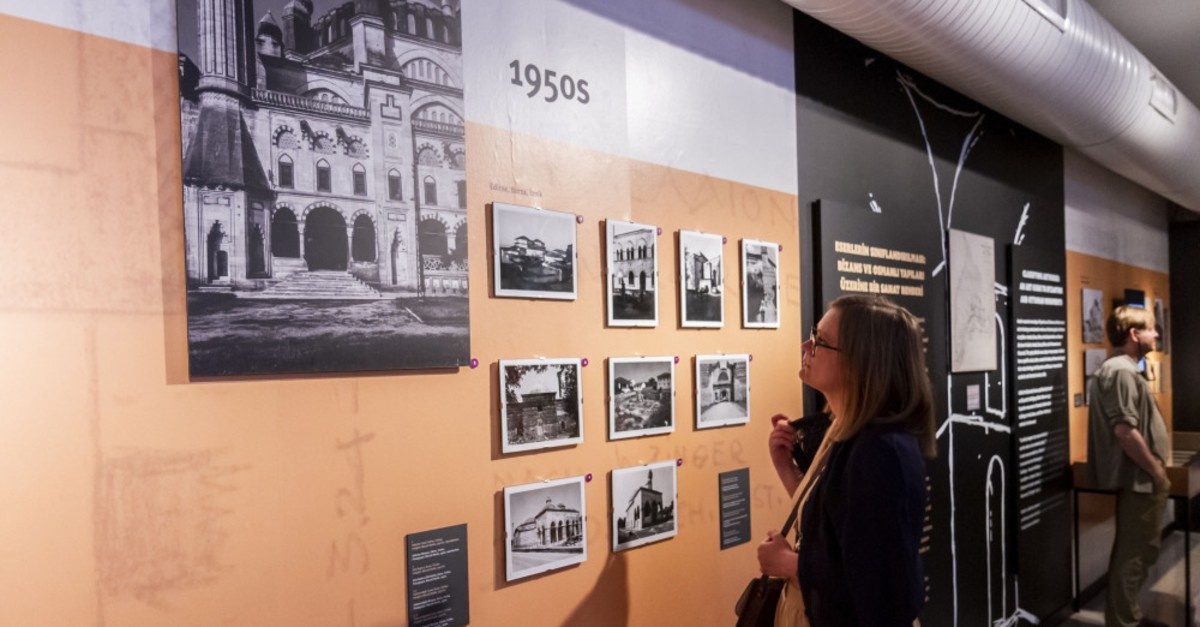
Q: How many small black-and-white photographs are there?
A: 9